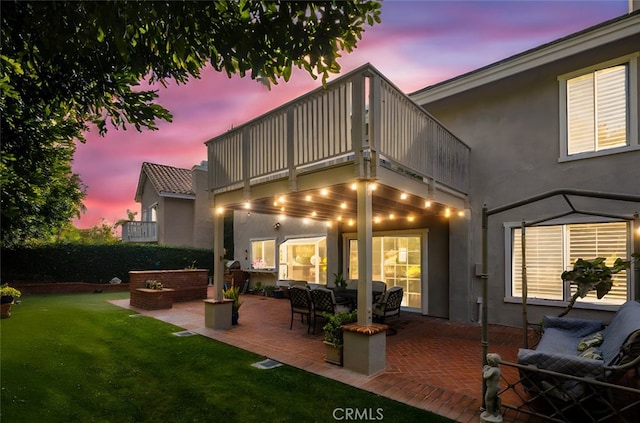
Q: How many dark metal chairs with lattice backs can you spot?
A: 3